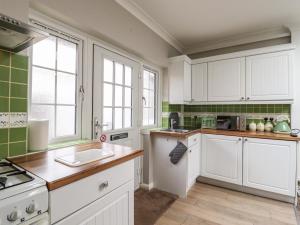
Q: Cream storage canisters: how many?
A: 3